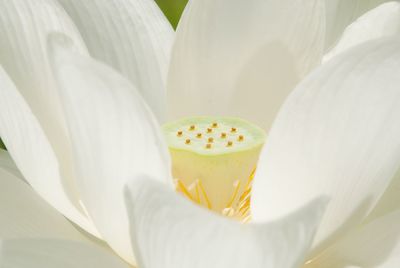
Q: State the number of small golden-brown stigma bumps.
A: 12